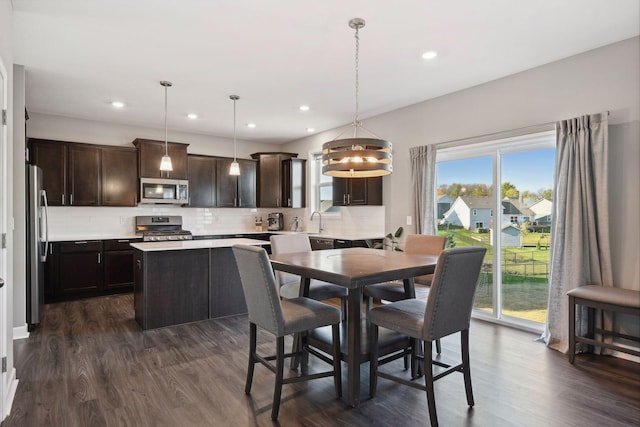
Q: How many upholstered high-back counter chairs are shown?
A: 4